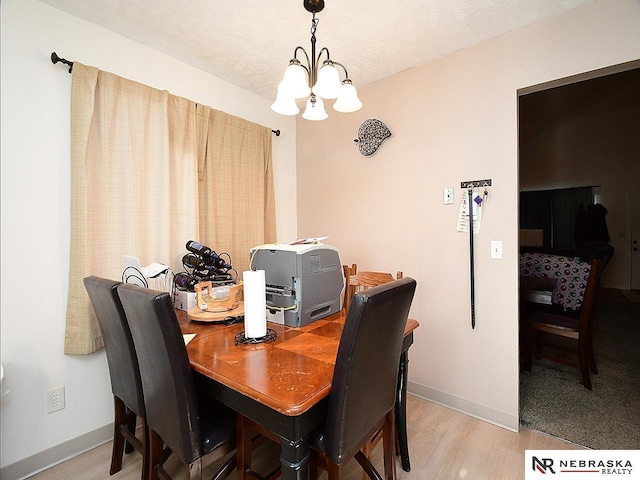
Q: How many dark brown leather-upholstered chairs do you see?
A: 3